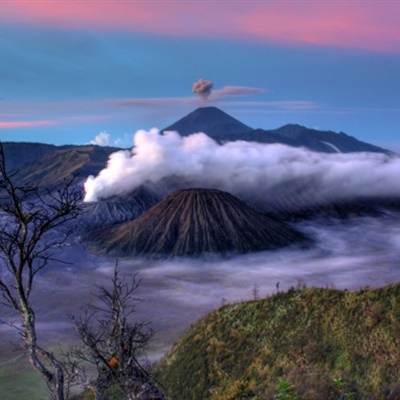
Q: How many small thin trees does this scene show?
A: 2